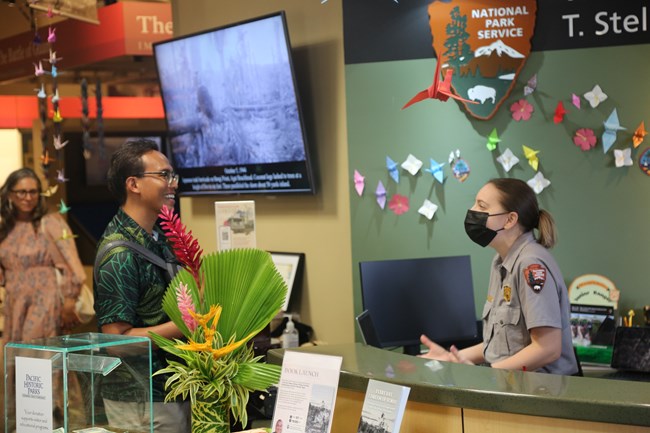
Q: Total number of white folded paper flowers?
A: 6